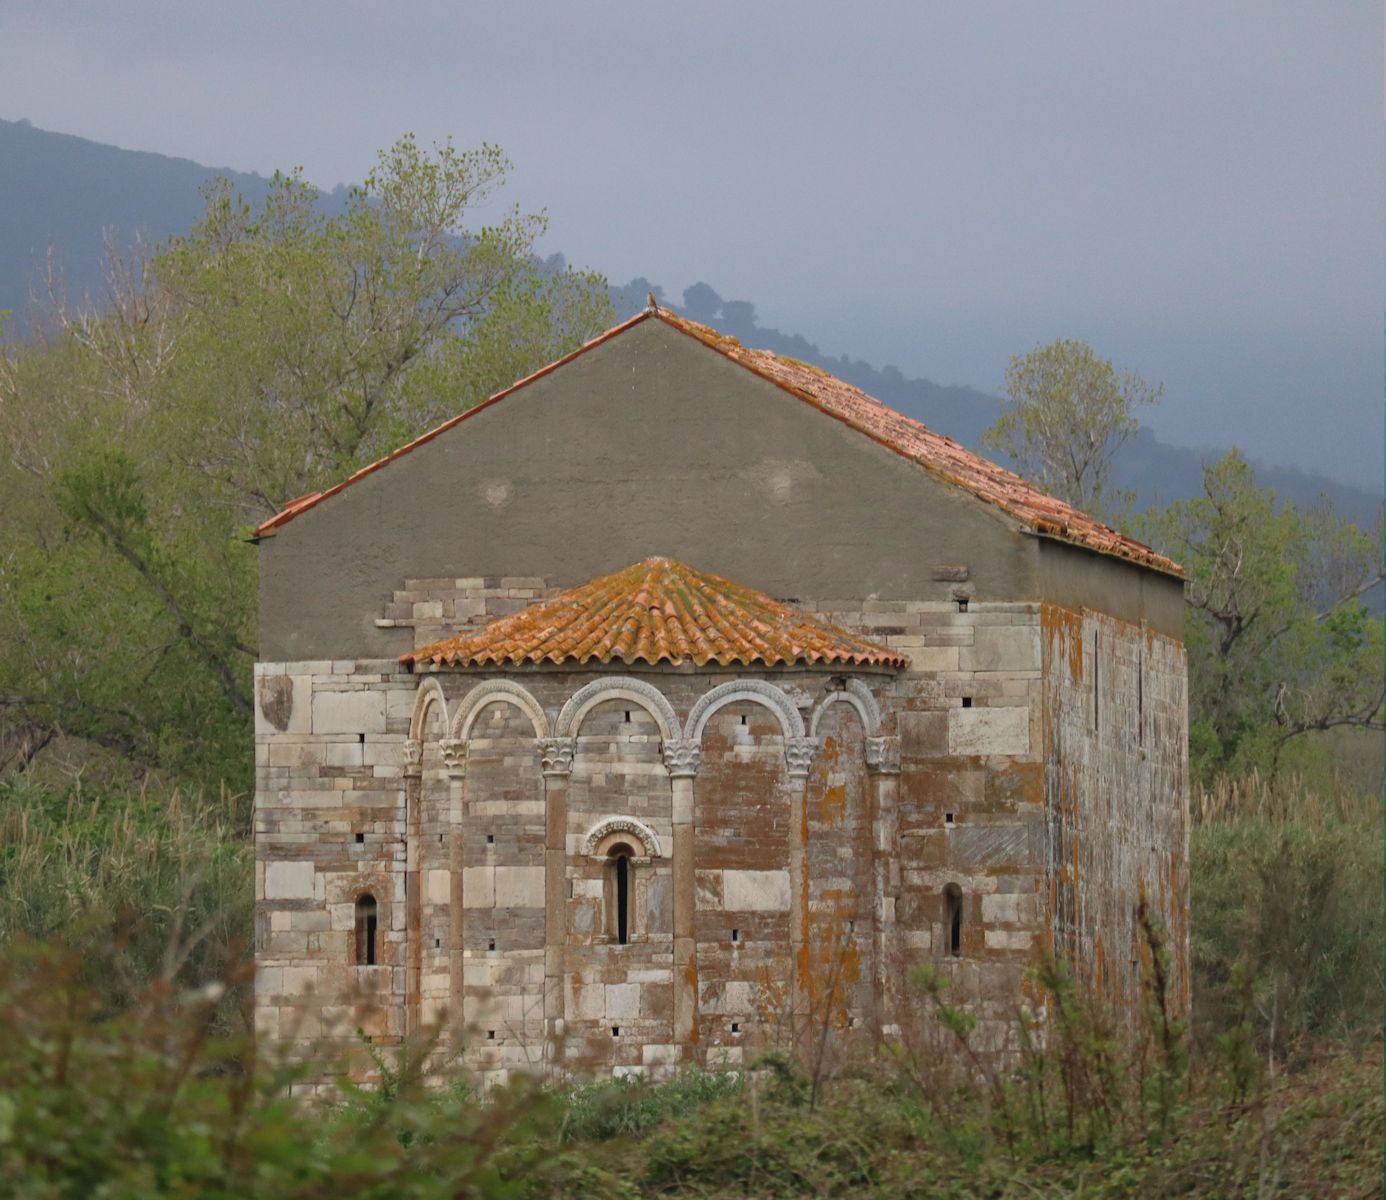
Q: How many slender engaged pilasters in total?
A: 6